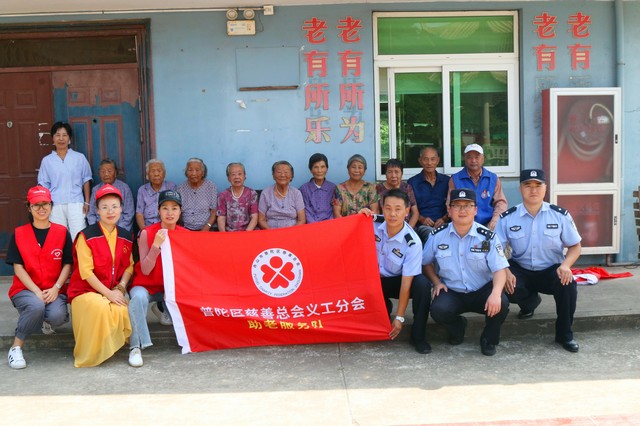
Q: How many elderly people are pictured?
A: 10